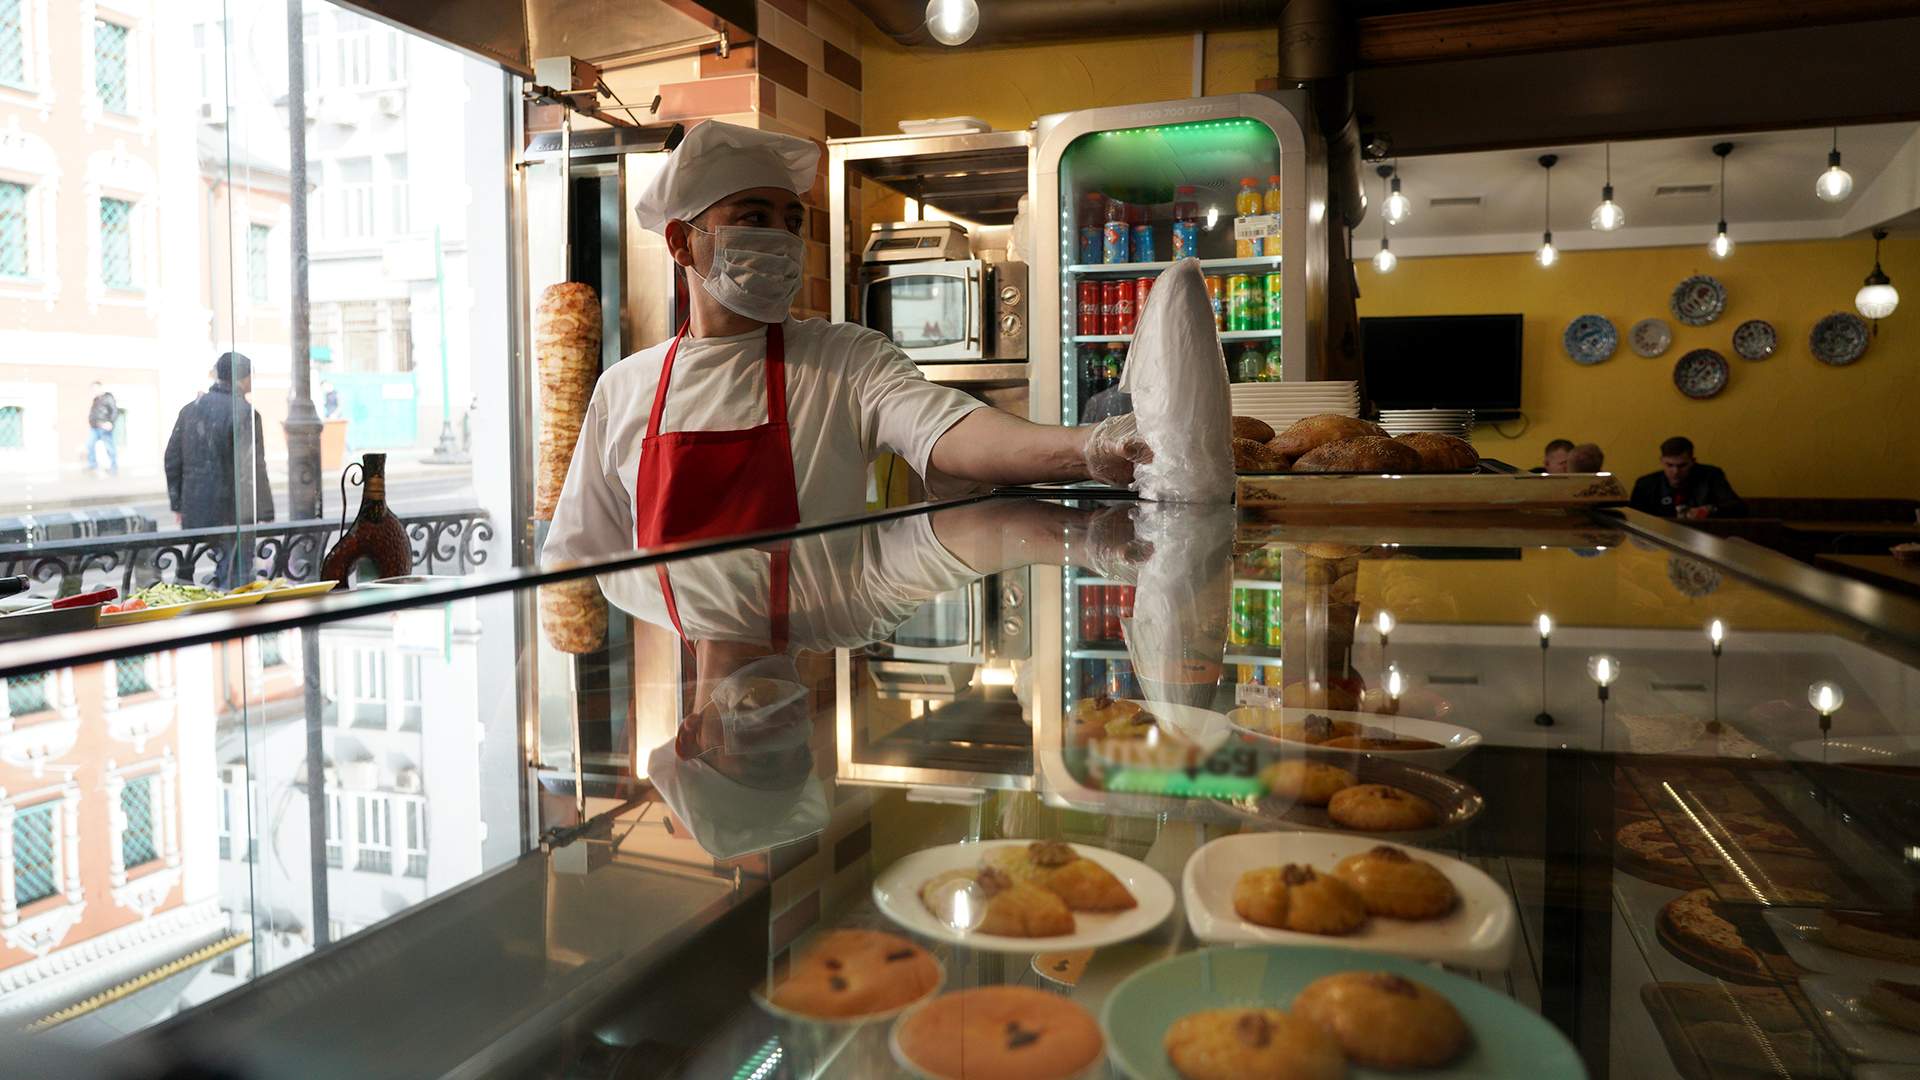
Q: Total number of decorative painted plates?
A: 6